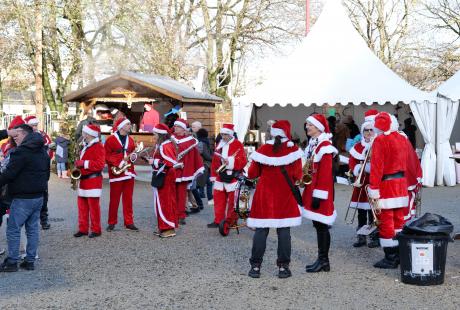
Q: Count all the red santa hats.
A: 11